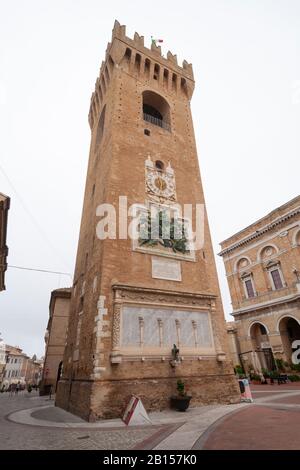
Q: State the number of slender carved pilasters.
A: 4